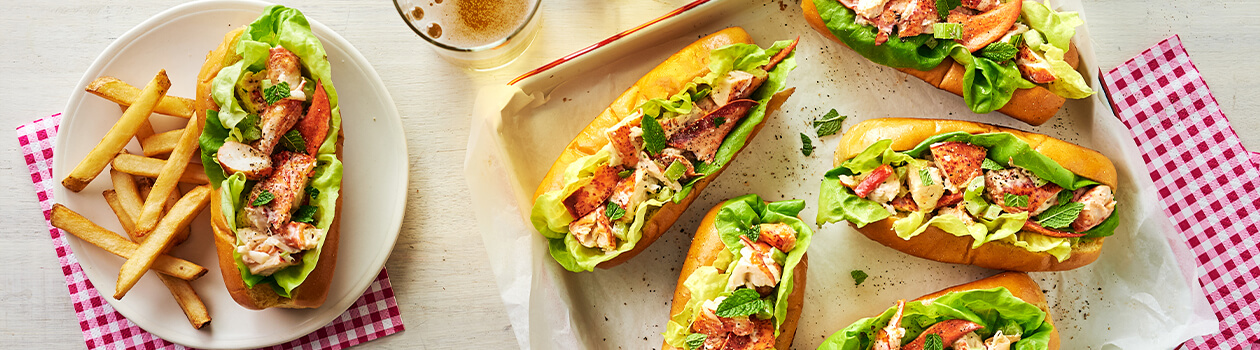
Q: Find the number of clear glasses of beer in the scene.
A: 1